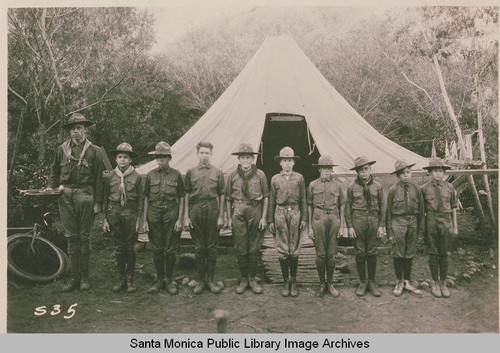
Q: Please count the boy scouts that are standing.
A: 10